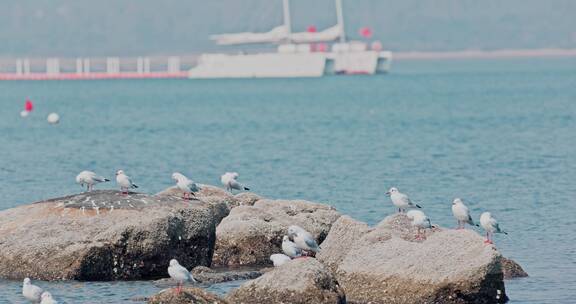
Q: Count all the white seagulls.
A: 14